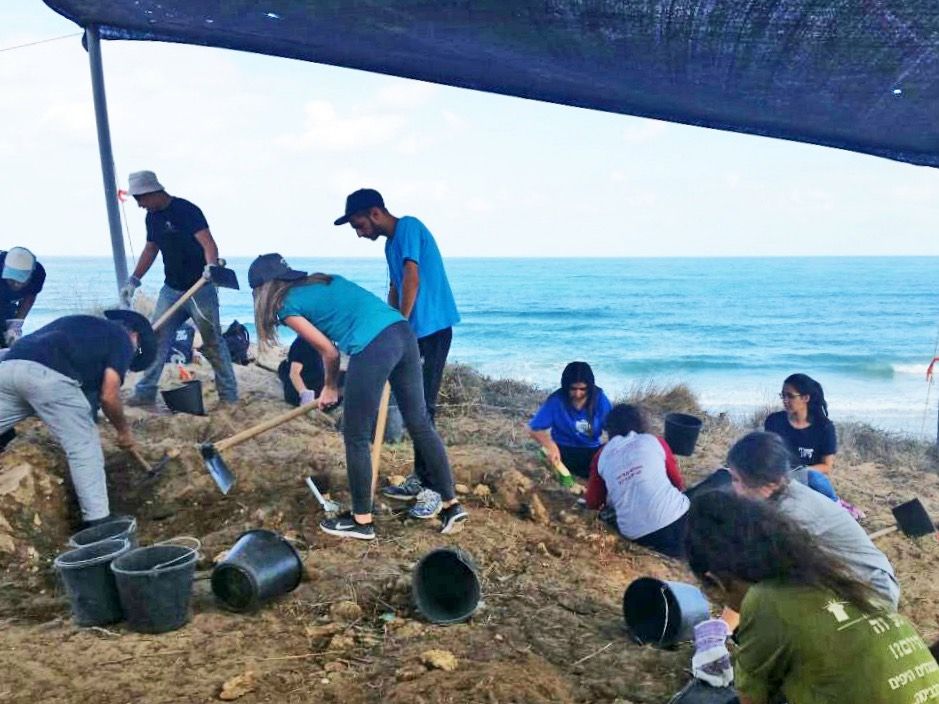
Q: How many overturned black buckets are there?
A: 3